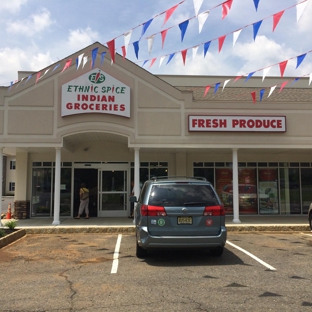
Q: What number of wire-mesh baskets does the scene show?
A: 0